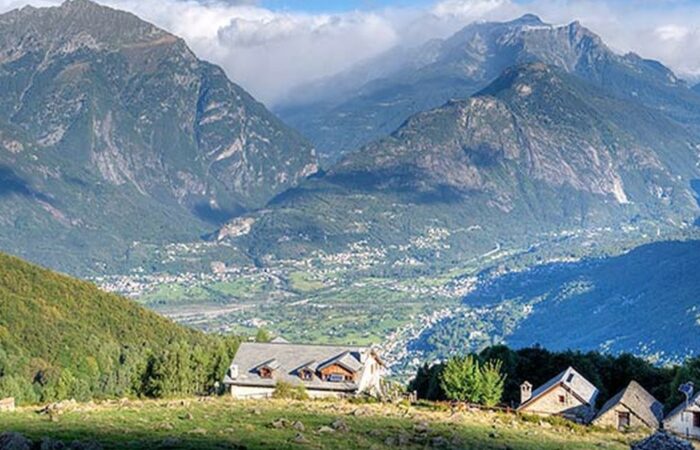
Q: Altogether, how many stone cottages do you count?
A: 3